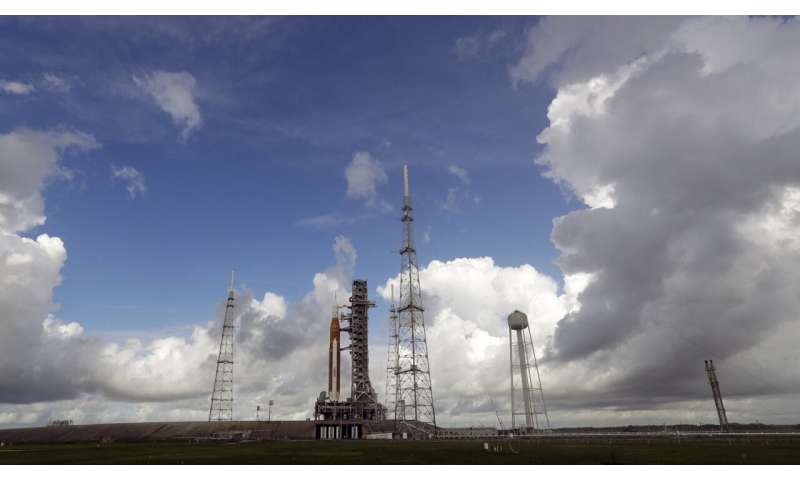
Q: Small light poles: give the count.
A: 2